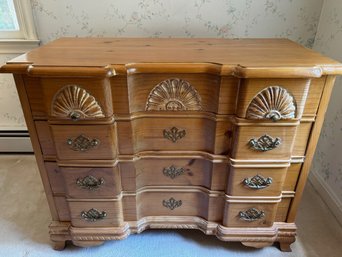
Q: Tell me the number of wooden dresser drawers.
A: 4